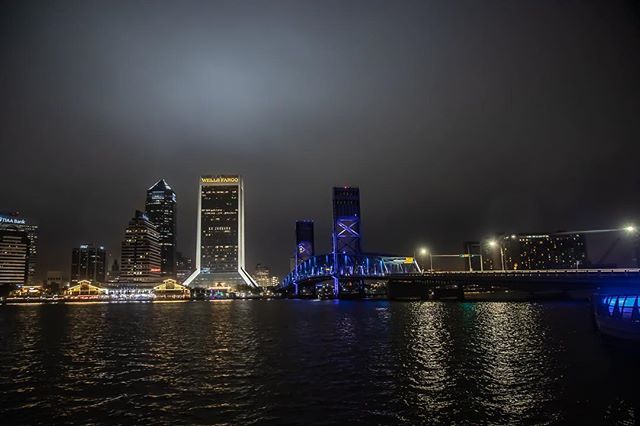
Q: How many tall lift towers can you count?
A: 2